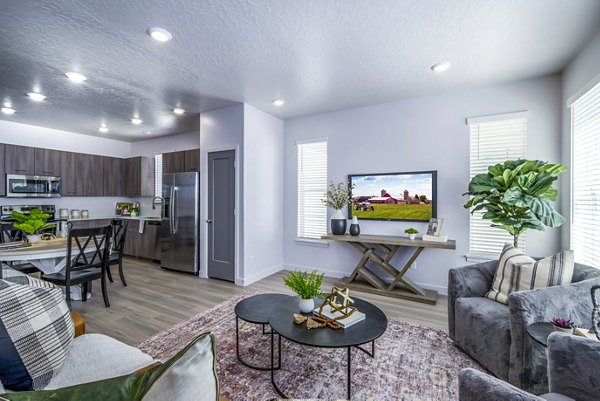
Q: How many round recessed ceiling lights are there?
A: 9